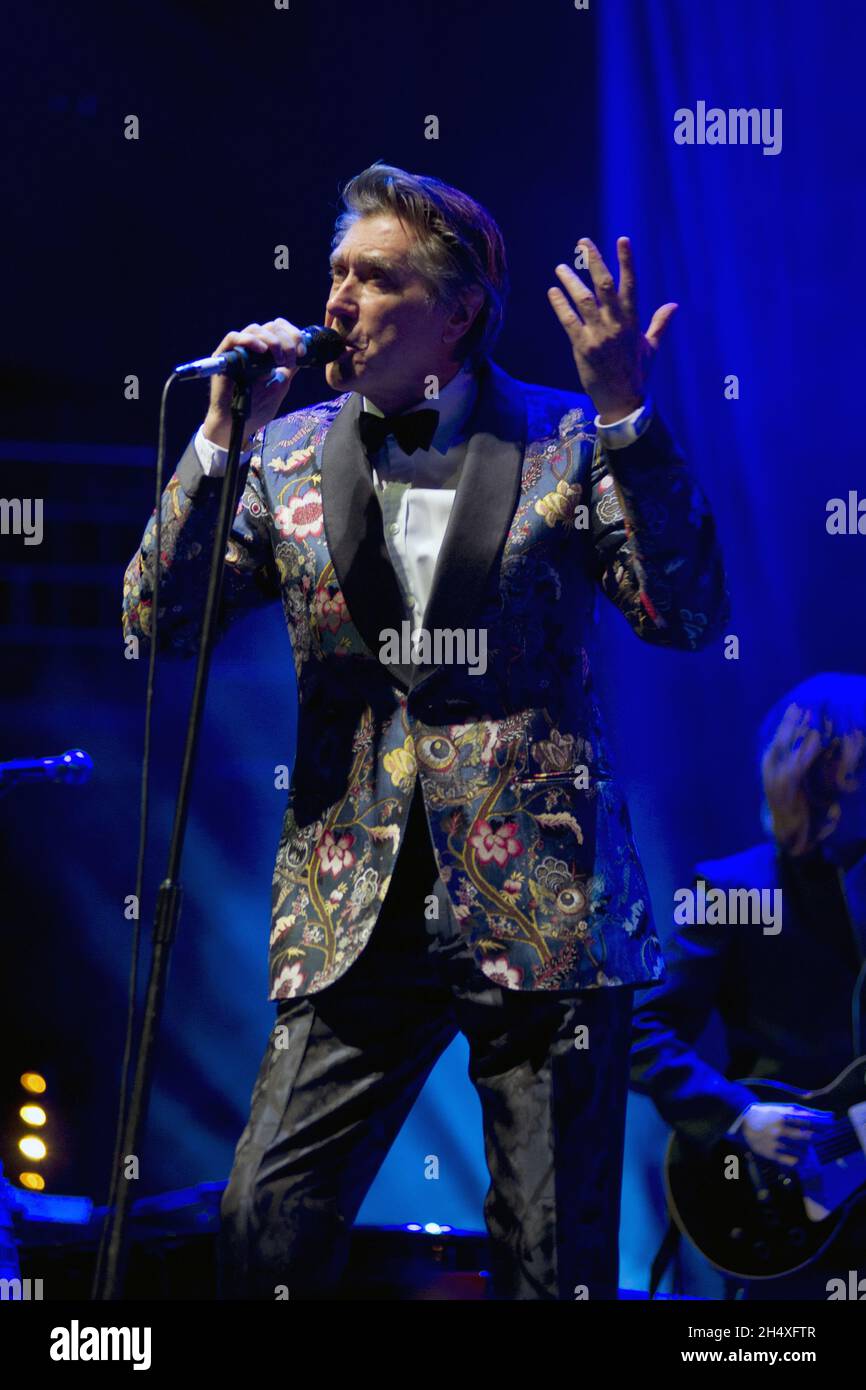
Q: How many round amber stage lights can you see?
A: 4